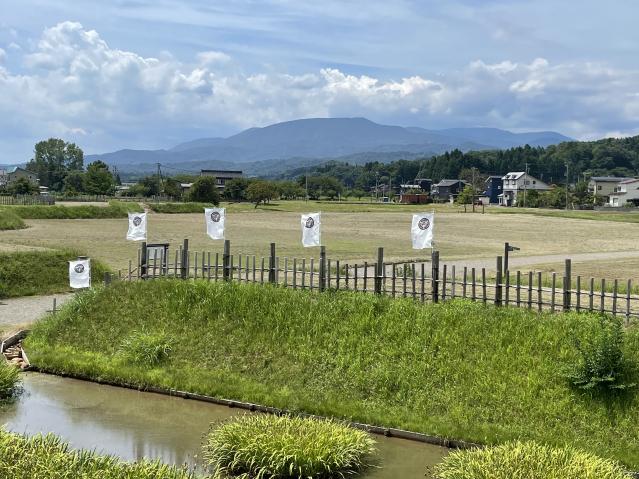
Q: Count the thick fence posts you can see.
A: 9